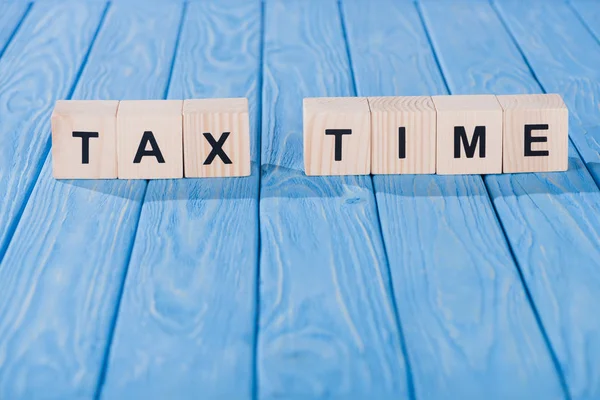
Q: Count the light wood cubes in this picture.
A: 7